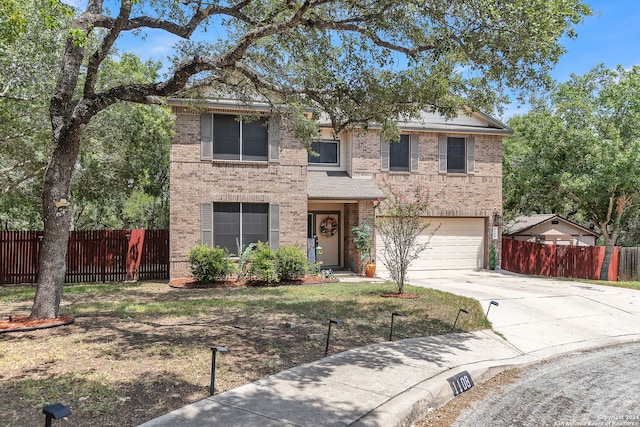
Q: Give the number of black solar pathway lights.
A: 6